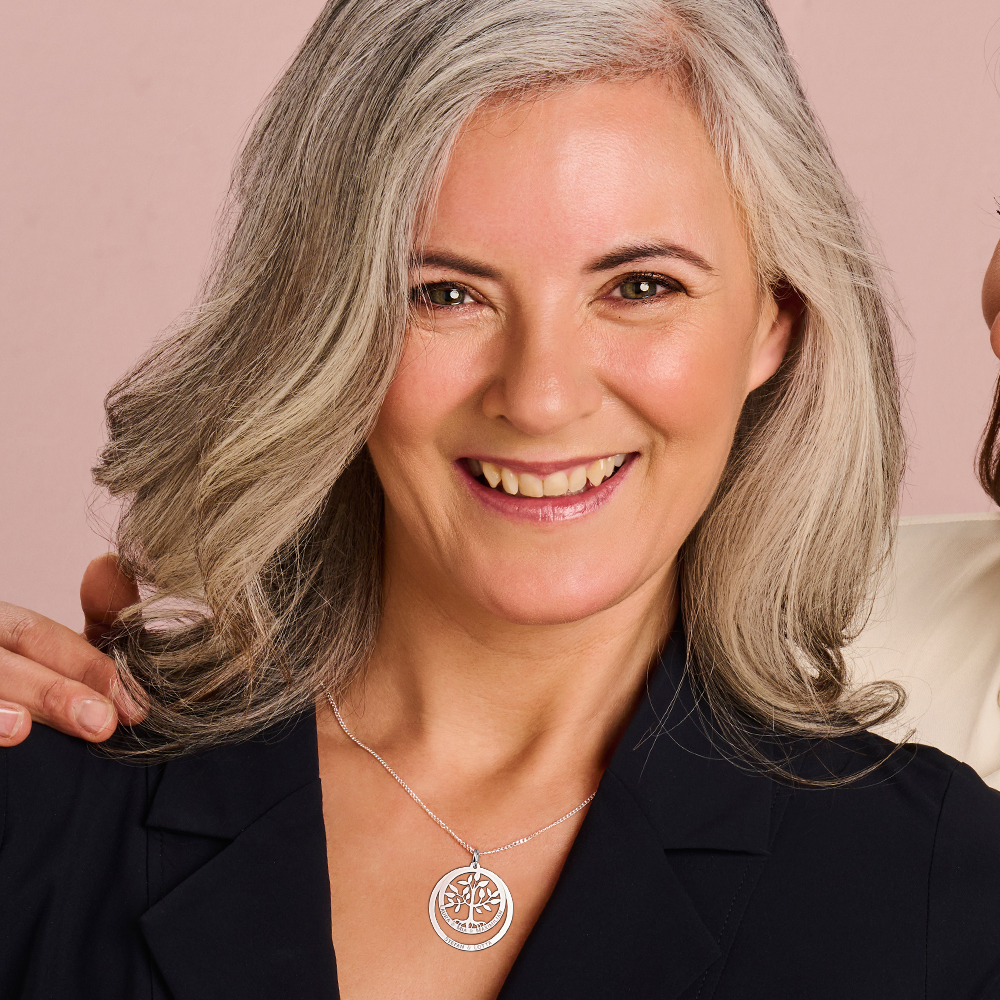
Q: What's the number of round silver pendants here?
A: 1